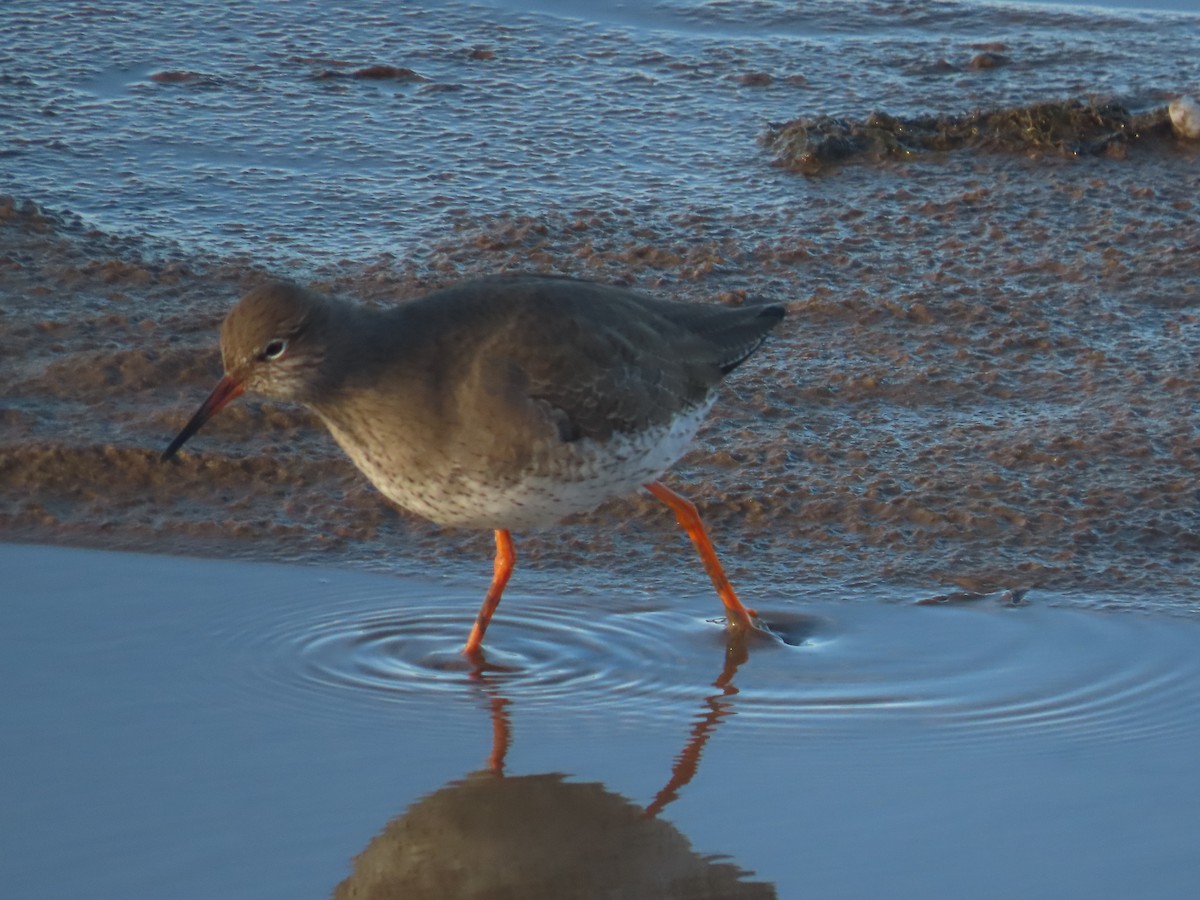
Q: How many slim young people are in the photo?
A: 0